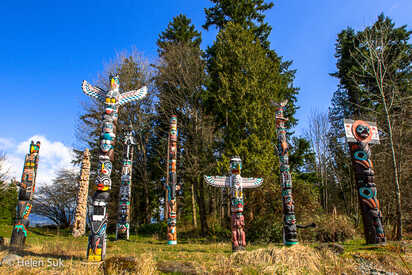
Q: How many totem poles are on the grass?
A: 8